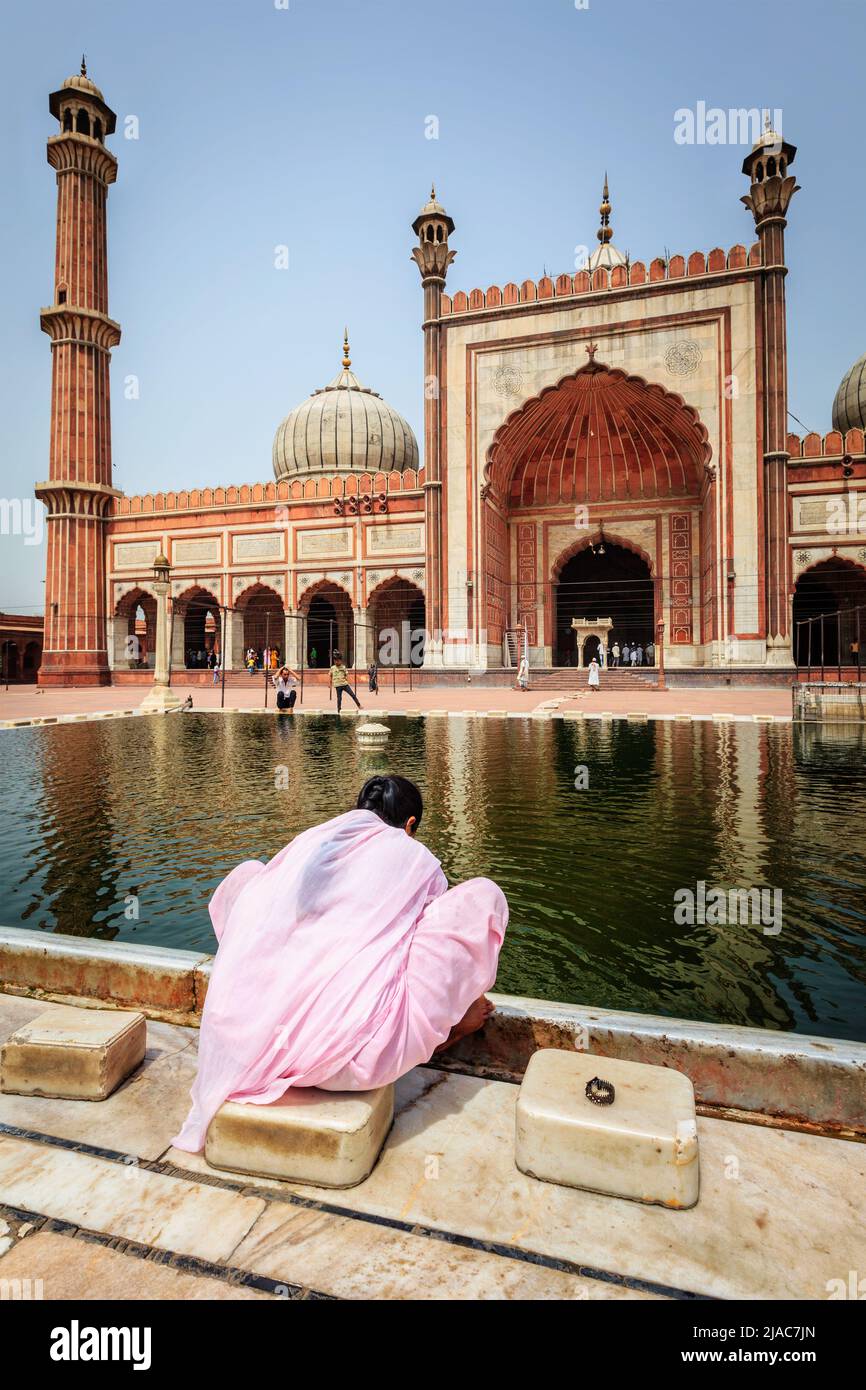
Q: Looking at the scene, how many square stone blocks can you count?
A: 3